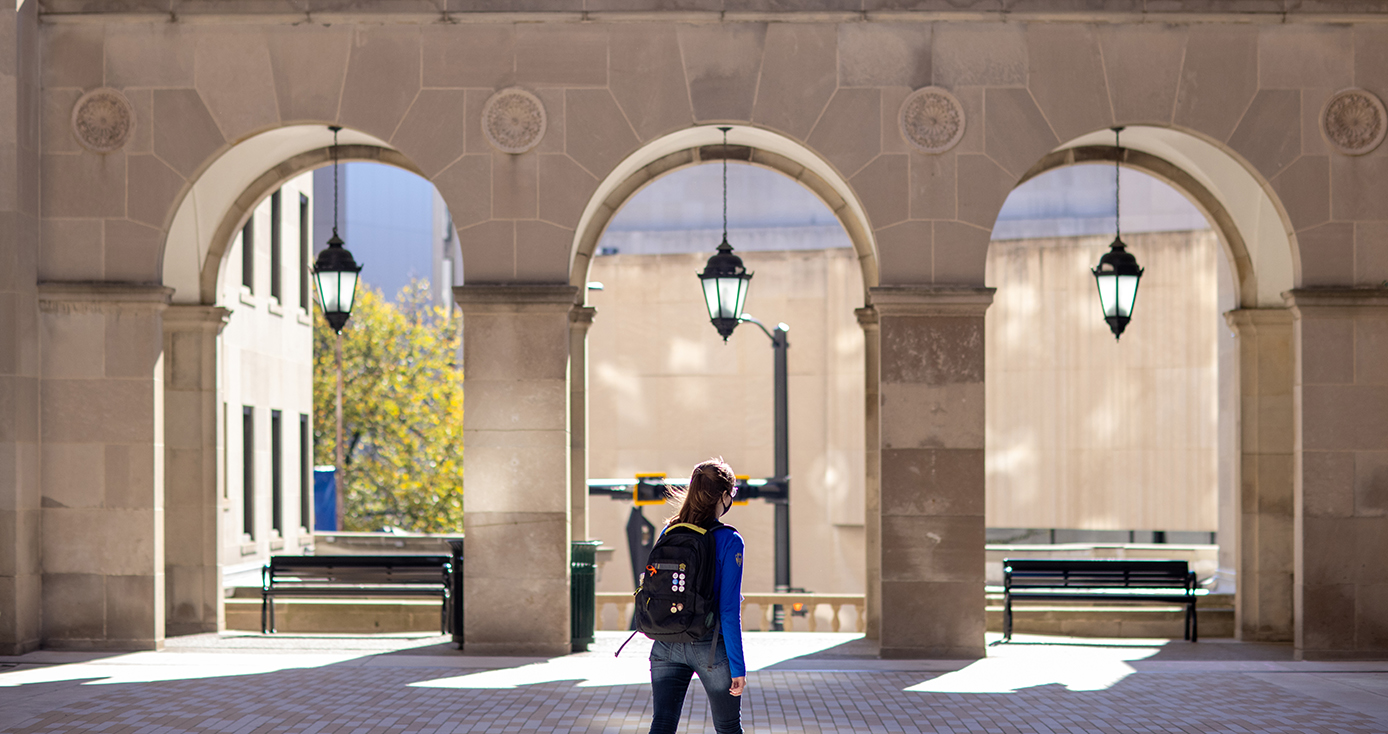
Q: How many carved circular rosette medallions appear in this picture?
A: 4